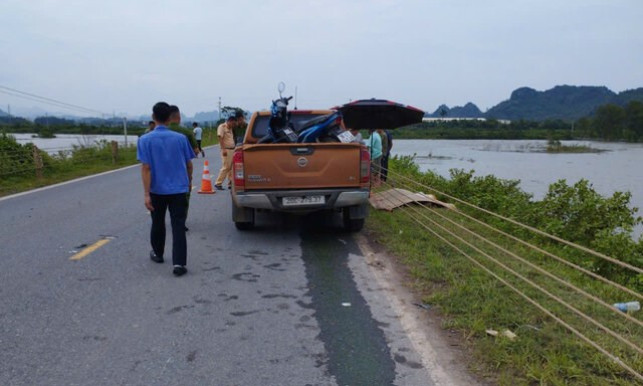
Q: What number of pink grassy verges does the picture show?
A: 0